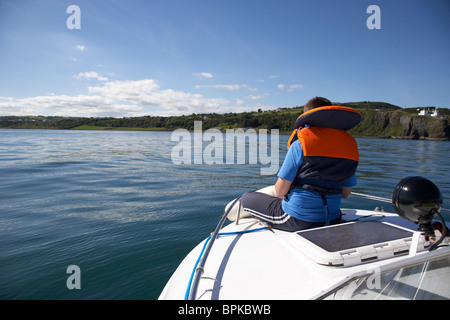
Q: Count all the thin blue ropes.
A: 1